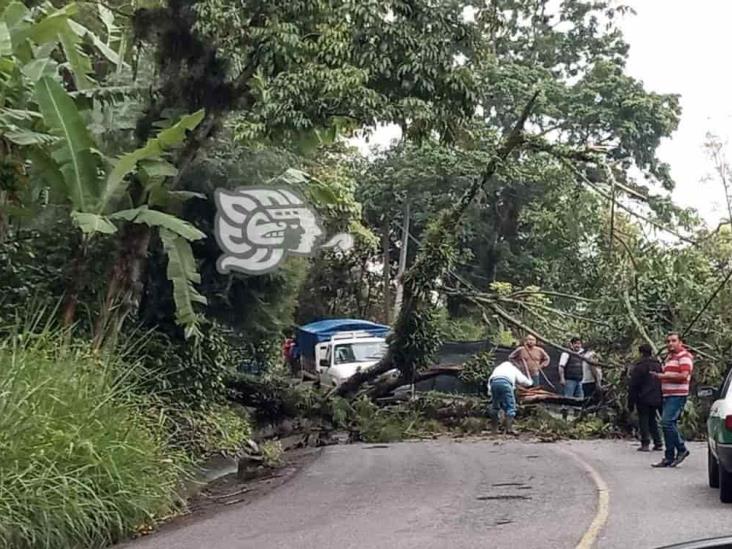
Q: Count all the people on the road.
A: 6